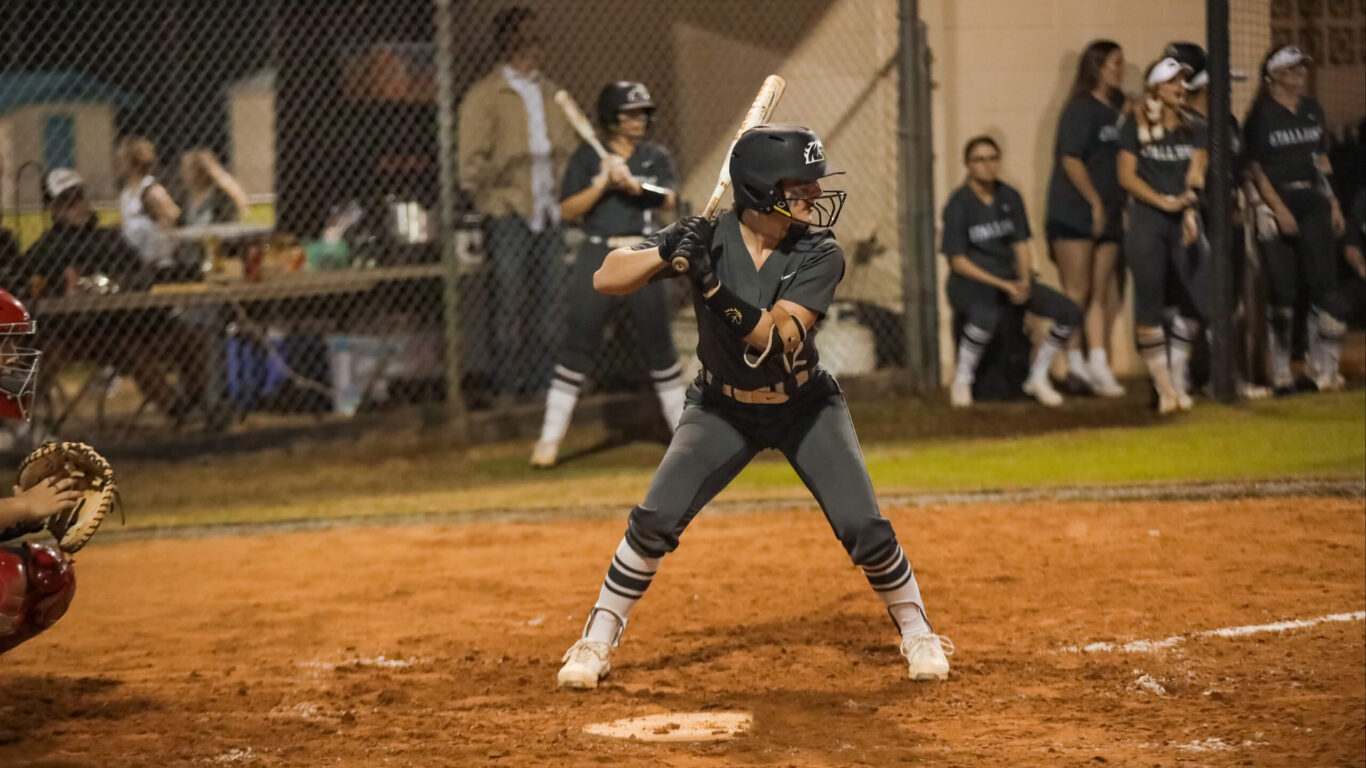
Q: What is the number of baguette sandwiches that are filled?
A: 0